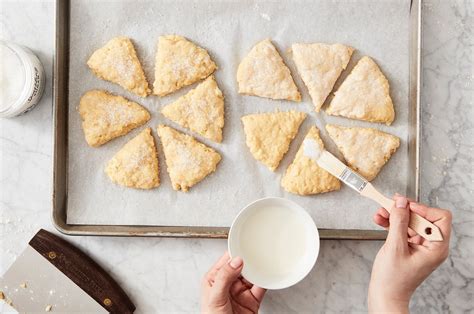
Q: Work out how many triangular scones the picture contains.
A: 12